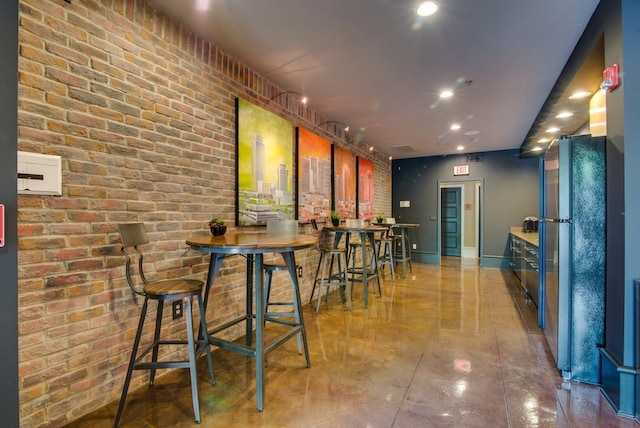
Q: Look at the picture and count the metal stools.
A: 6